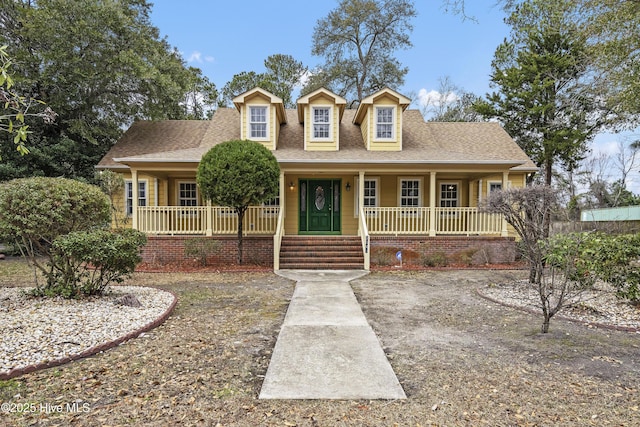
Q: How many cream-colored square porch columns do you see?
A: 6